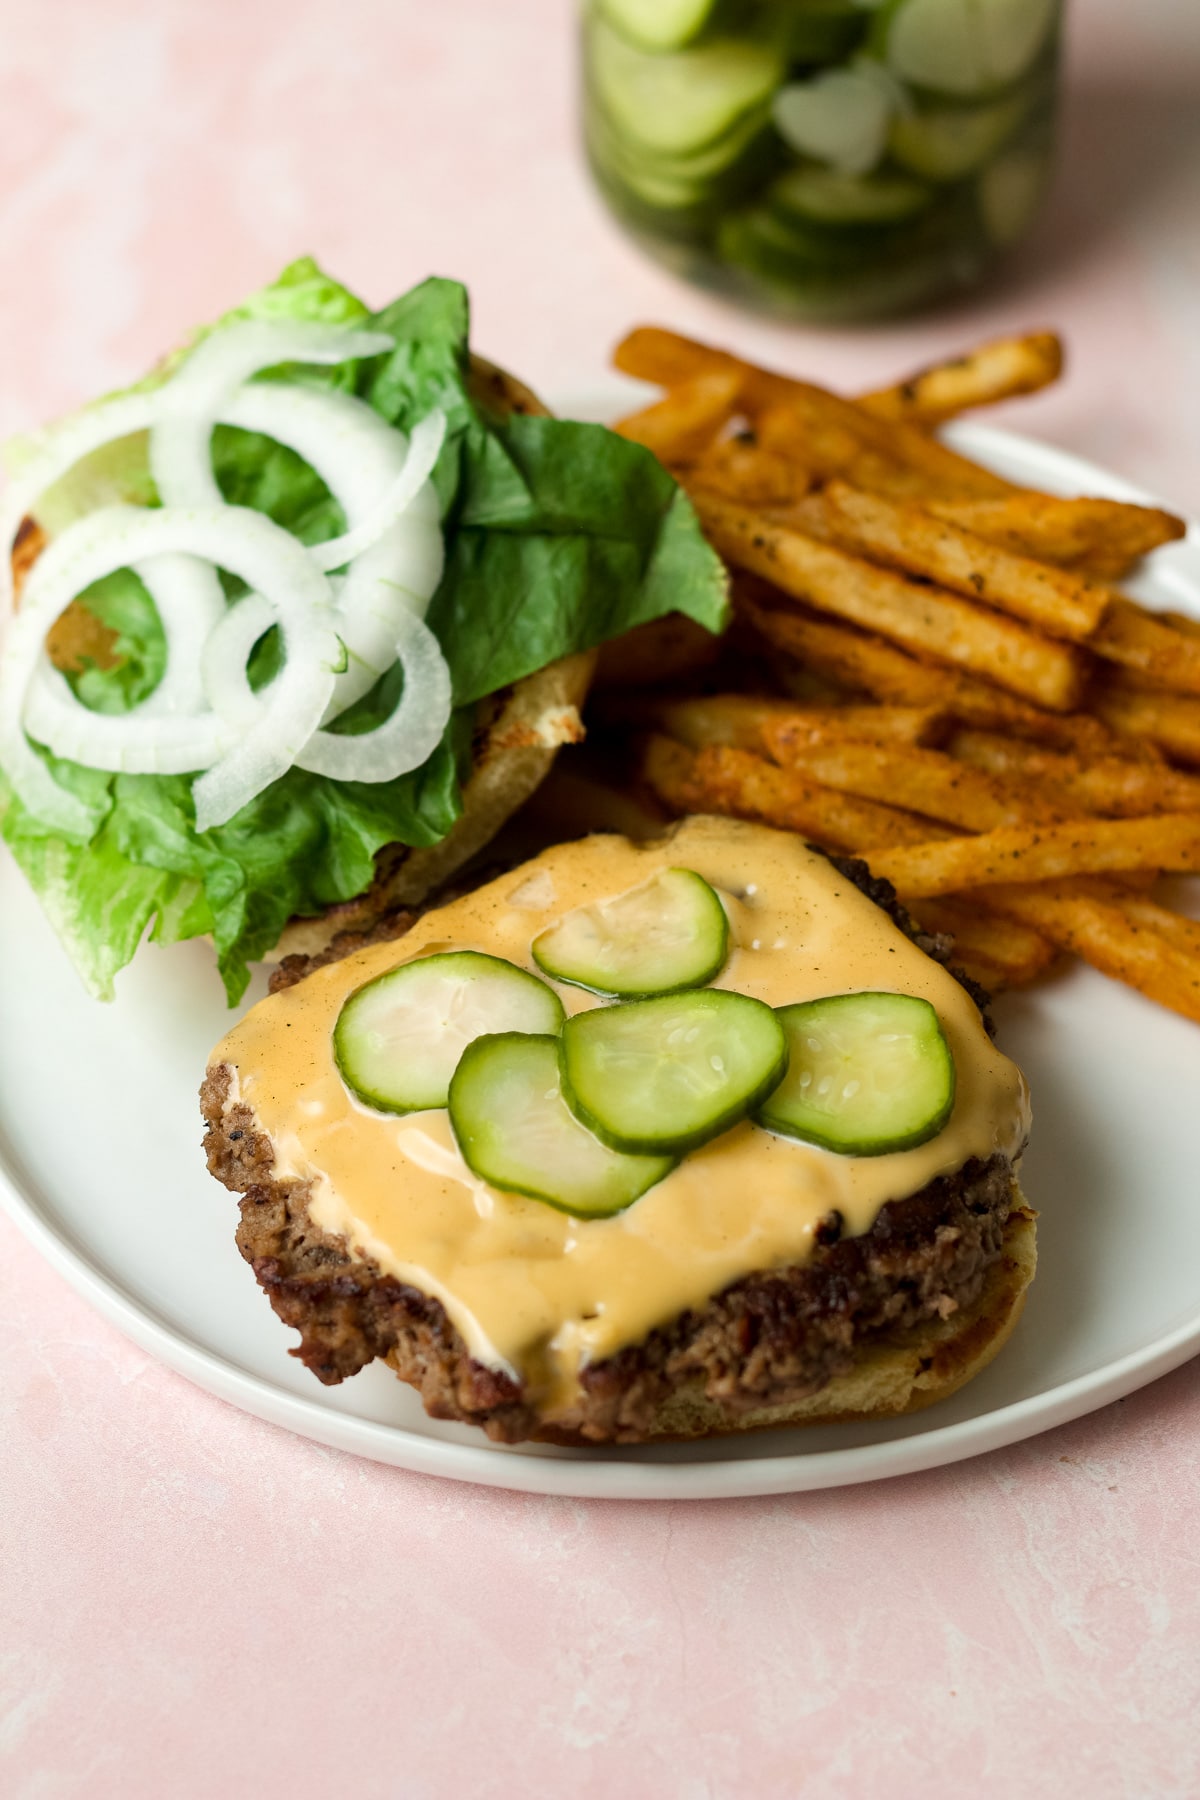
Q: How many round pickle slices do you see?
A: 5